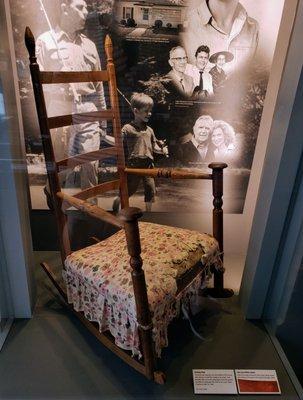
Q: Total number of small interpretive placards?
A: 2